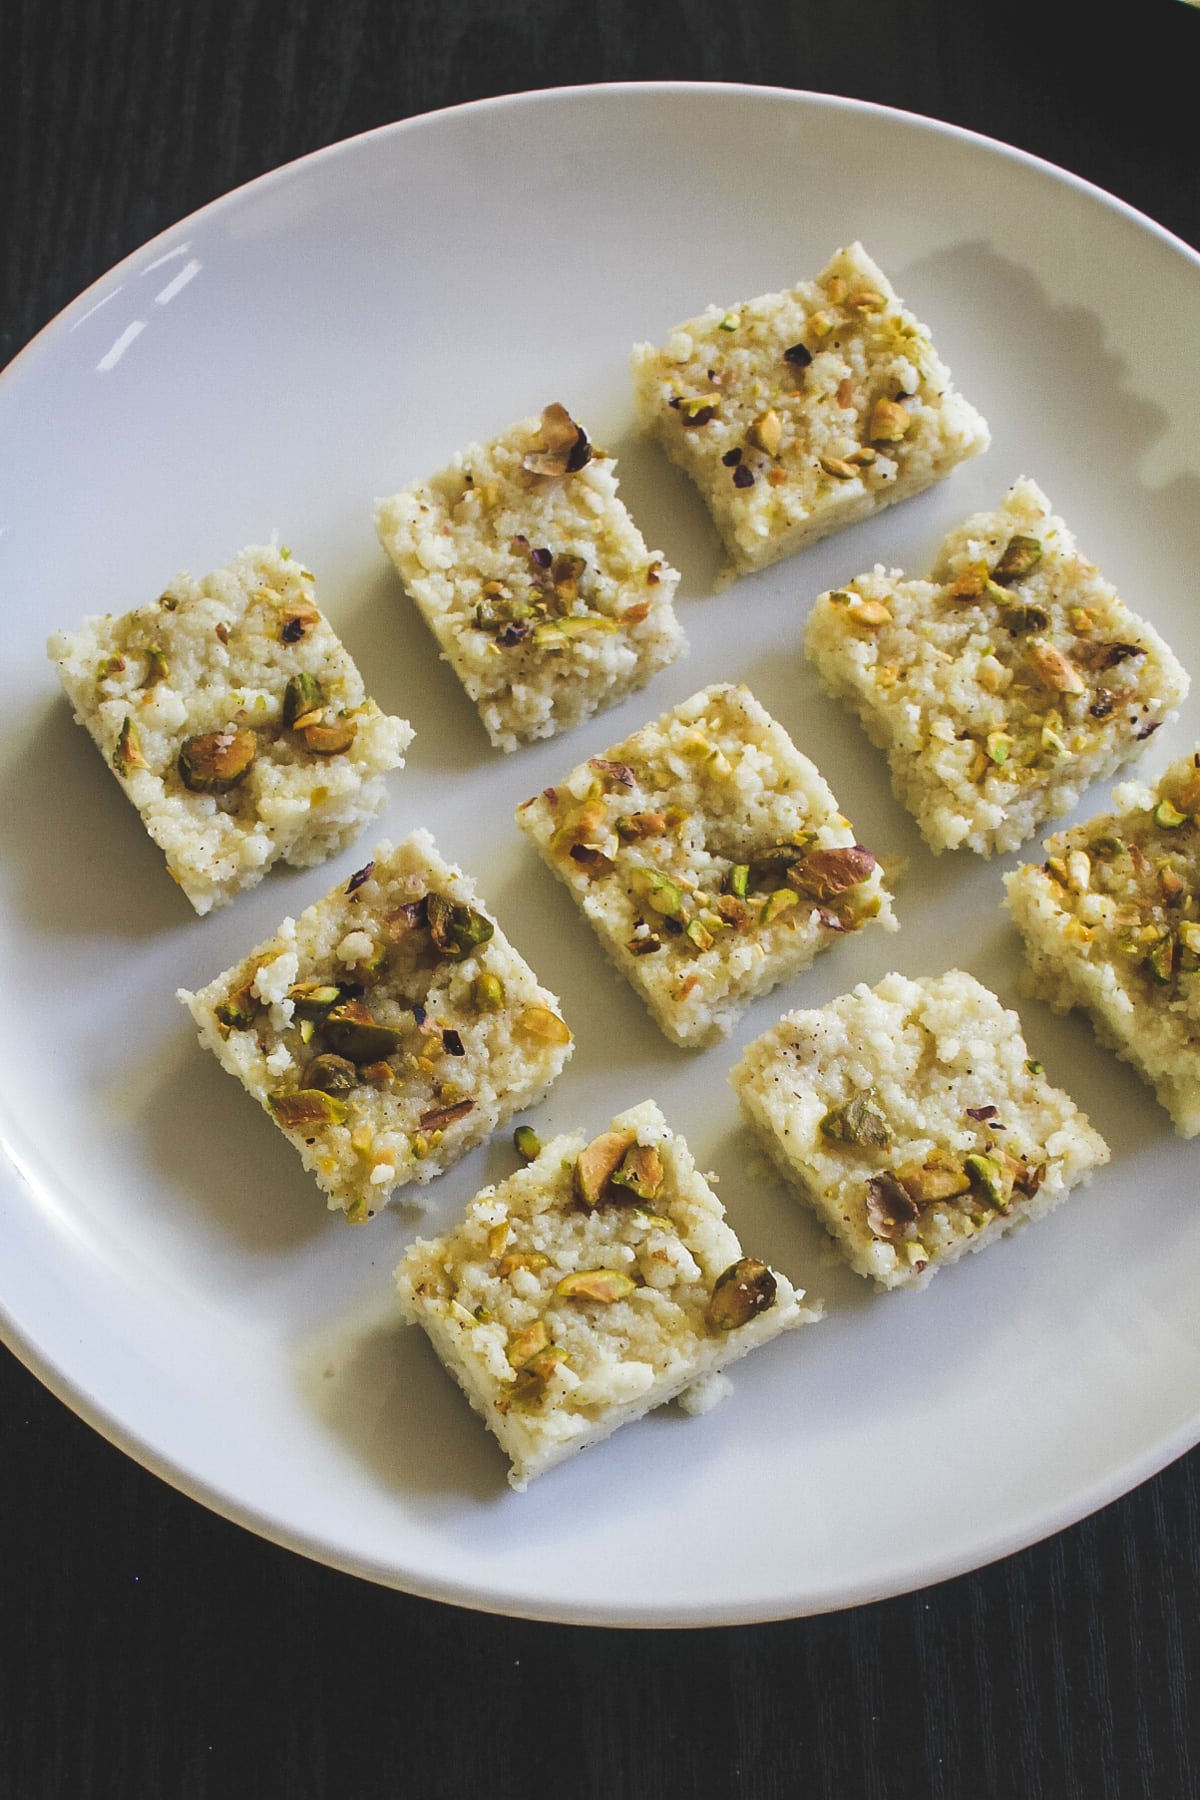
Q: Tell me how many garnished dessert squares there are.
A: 9